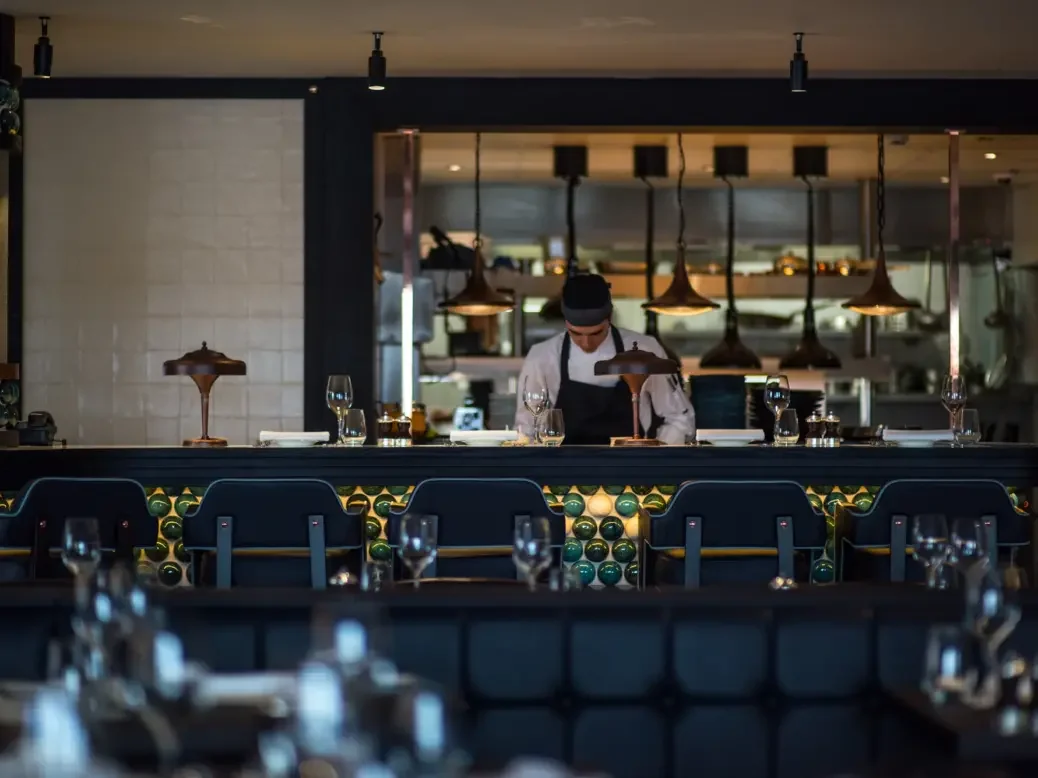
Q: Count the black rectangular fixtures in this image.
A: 4